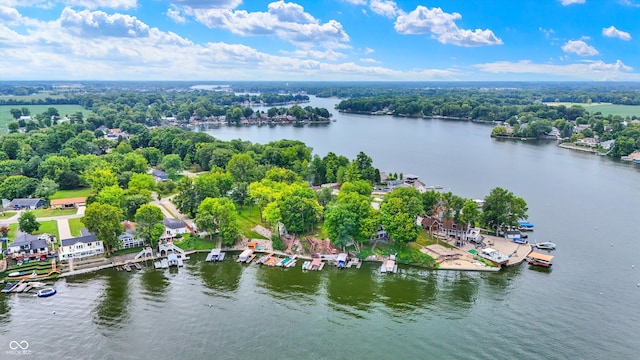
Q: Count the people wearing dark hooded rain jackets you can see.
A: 0